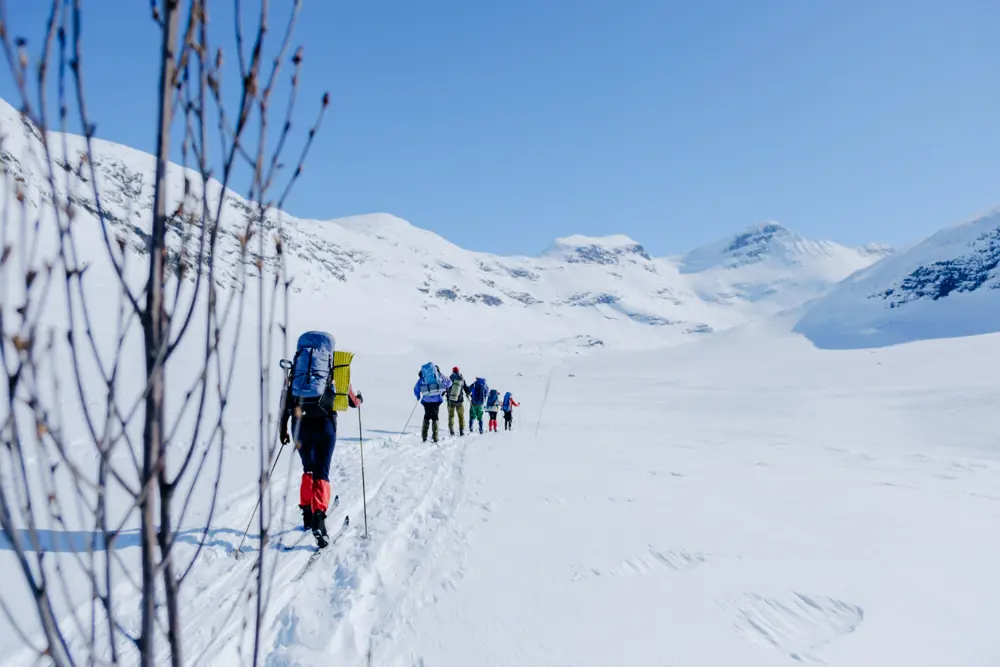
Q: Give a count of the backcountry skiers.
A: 6